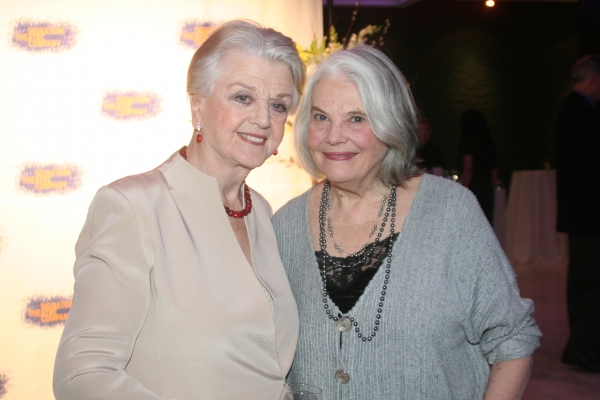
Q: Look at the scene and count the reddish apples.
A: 0